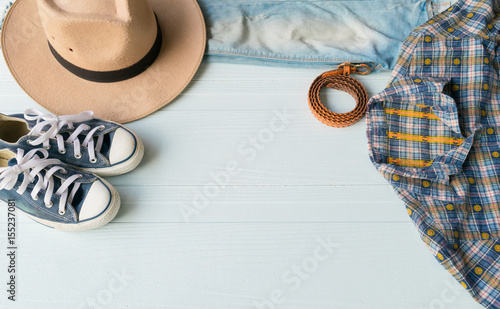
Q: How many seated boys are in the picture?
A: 0